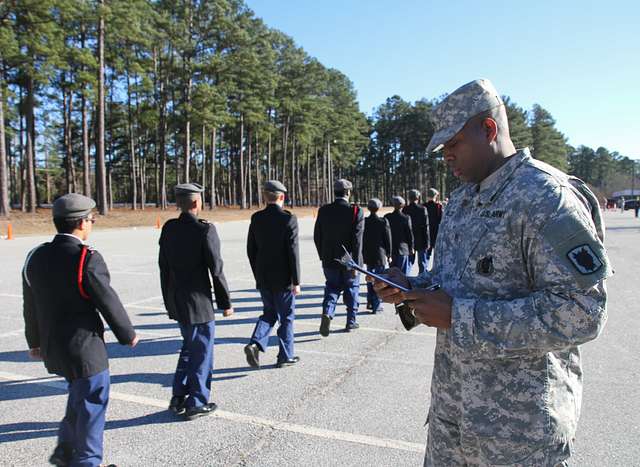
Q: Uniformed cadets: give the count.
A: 8